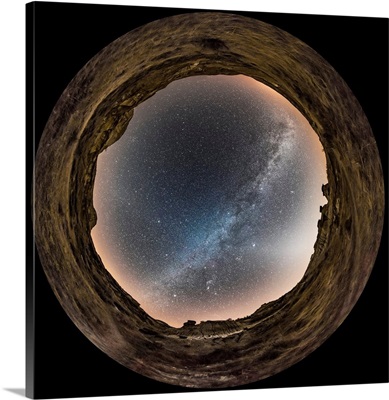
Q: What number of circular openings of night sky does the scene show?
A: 1